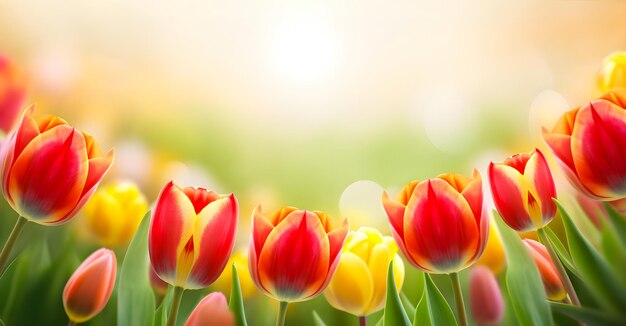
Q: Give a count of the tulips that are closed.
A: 4